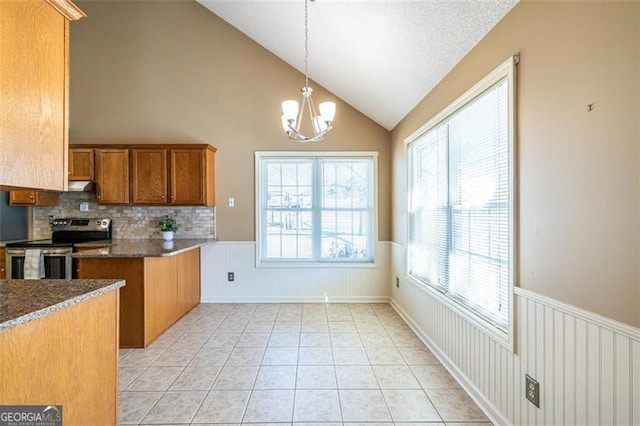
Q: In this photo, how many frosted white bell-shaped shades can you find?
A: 4